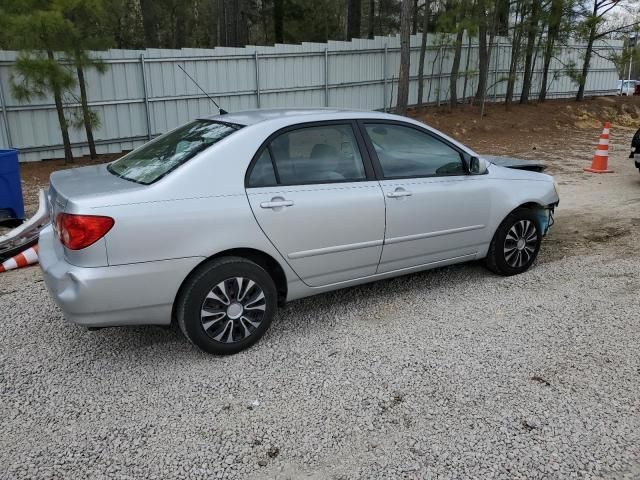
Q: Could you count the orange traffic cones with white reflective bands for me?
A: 2